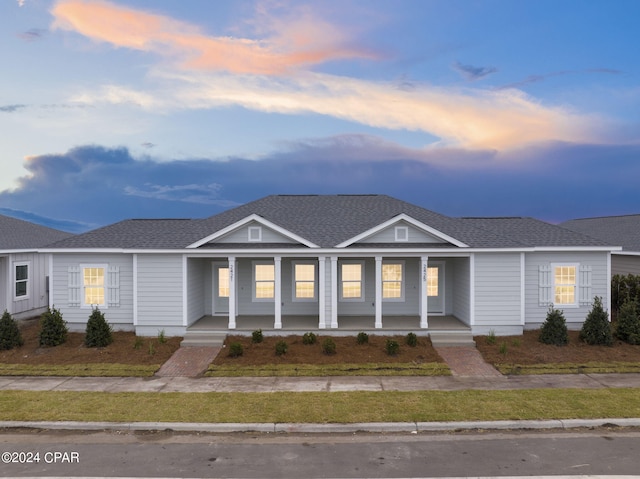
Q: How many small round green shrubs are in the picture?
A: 8